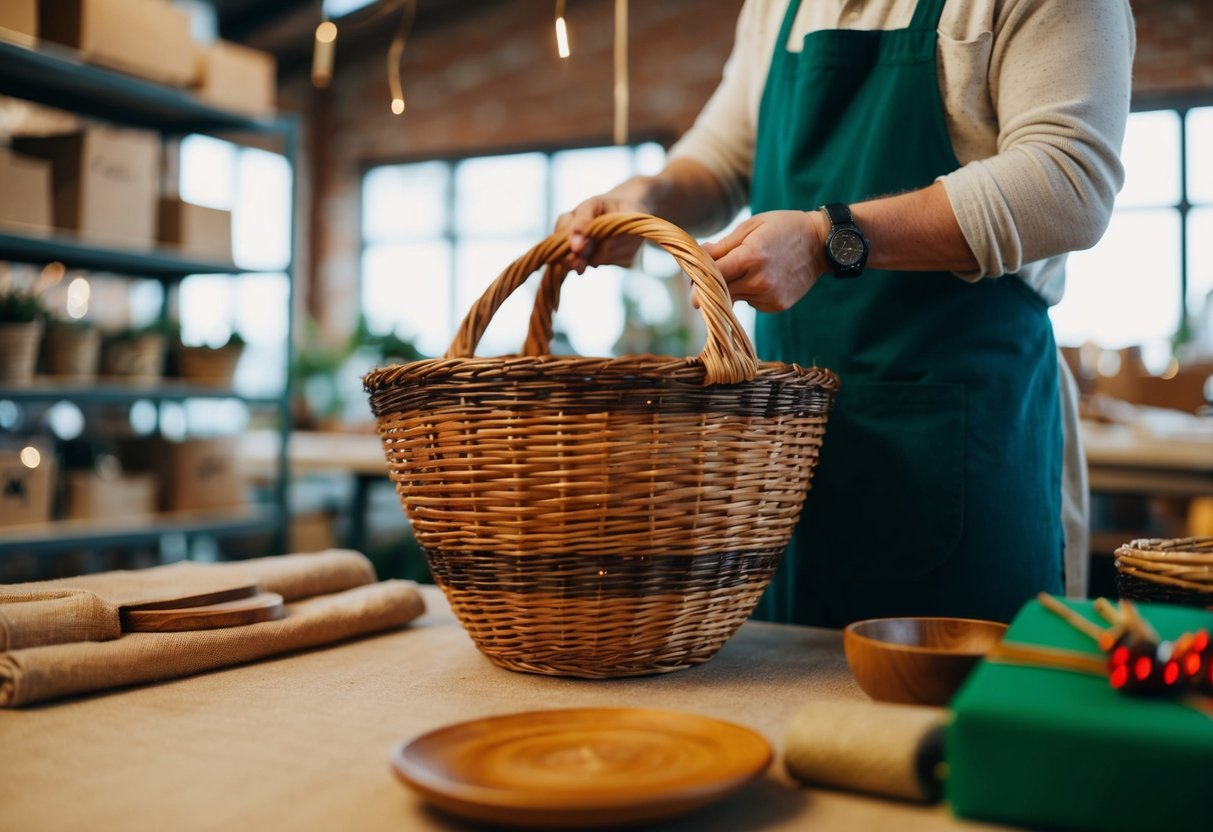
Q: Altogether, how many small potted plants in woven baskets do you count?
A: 4